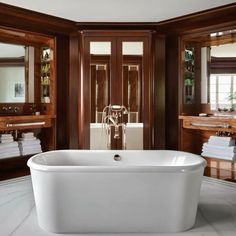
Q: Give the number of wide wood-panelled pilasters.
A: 2